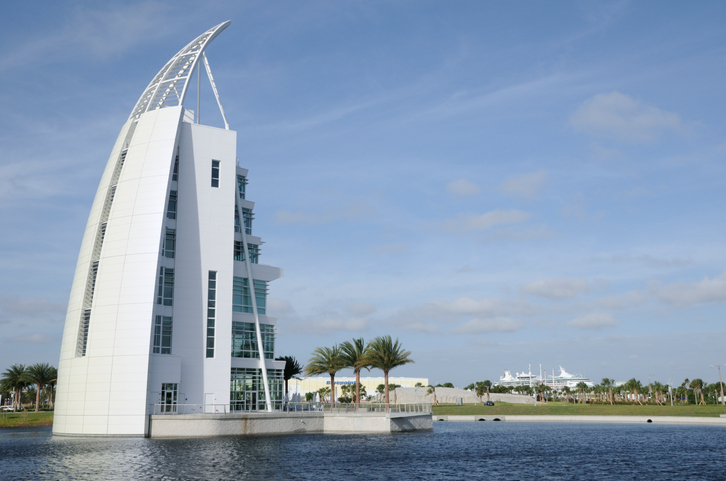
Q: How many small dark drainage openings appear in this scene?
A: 4